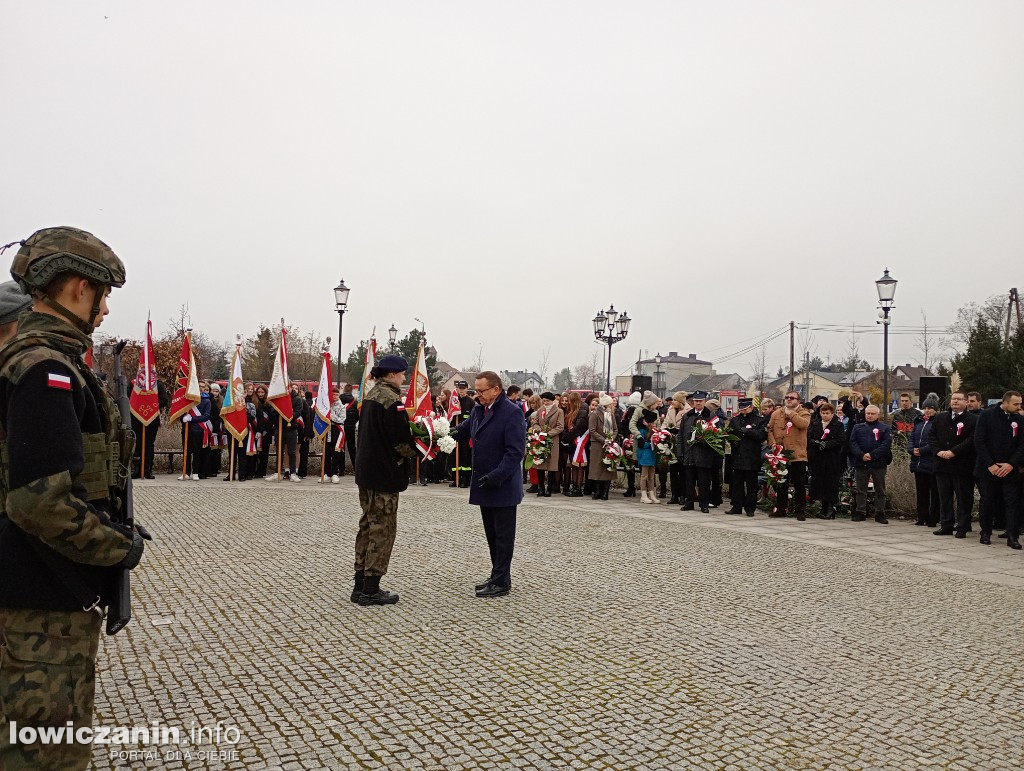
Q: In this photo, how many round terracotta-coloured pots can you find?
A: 0